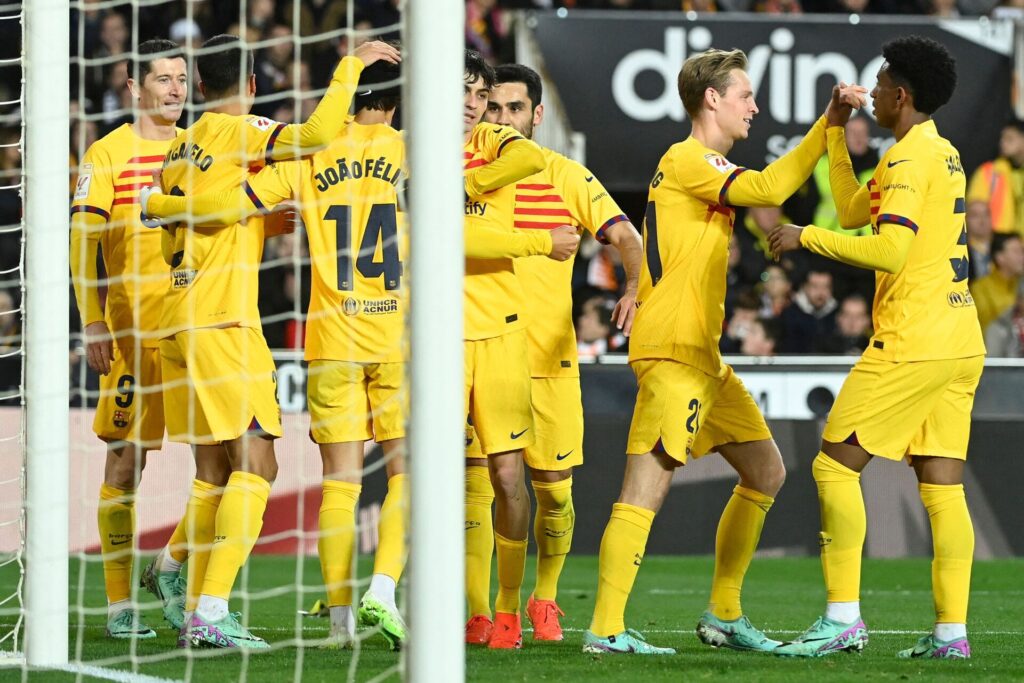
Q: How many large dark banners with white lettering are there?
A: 1